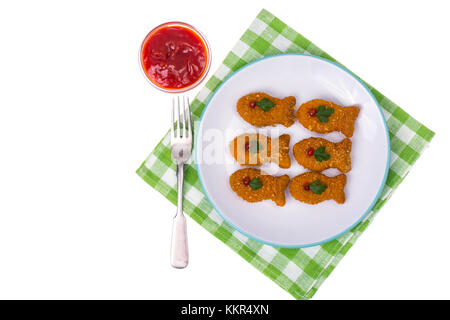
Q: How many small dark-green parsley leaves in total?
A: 6